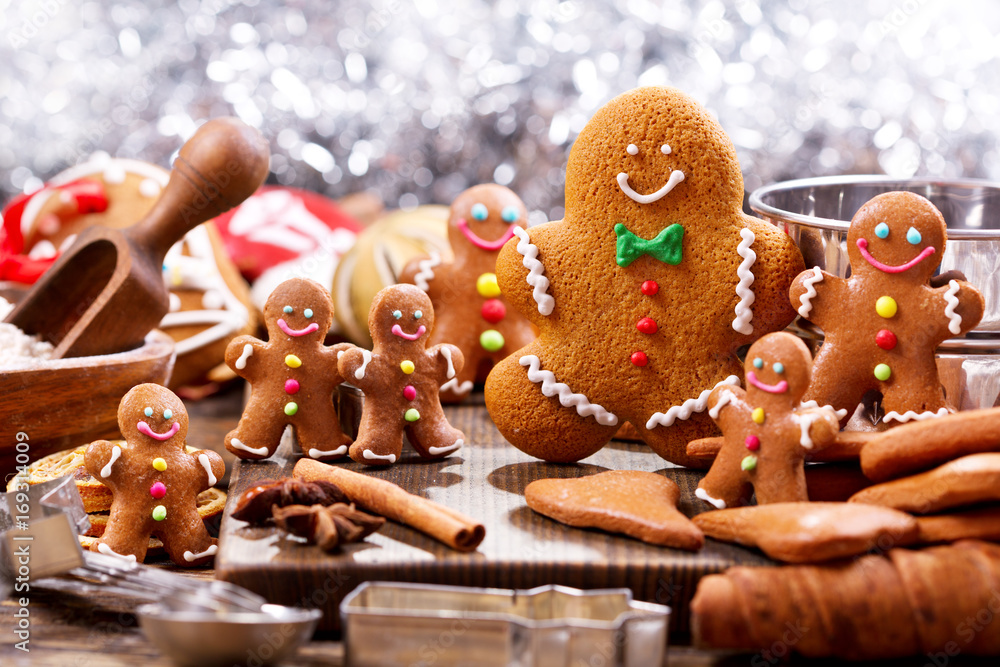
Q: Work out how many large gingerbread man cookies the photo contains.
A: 1